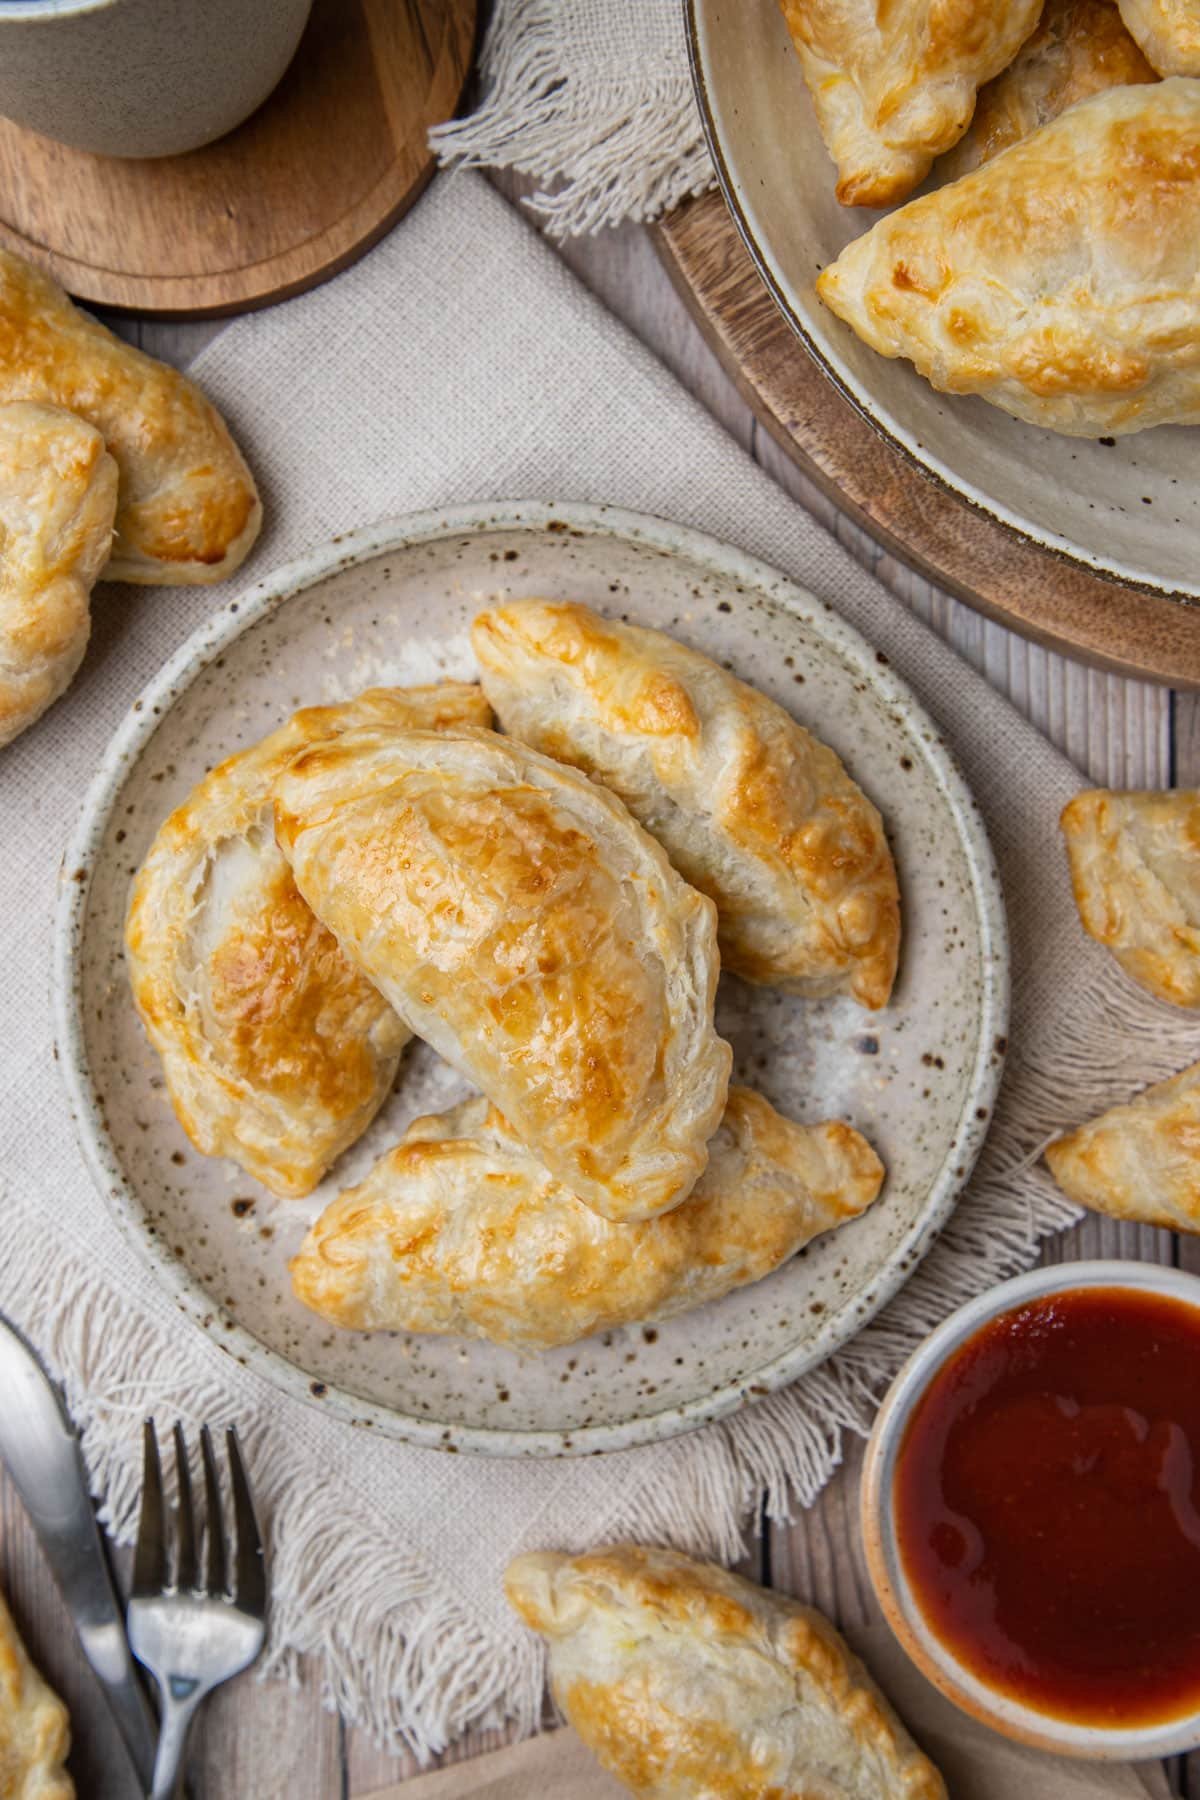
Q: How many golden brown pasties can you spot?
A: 14